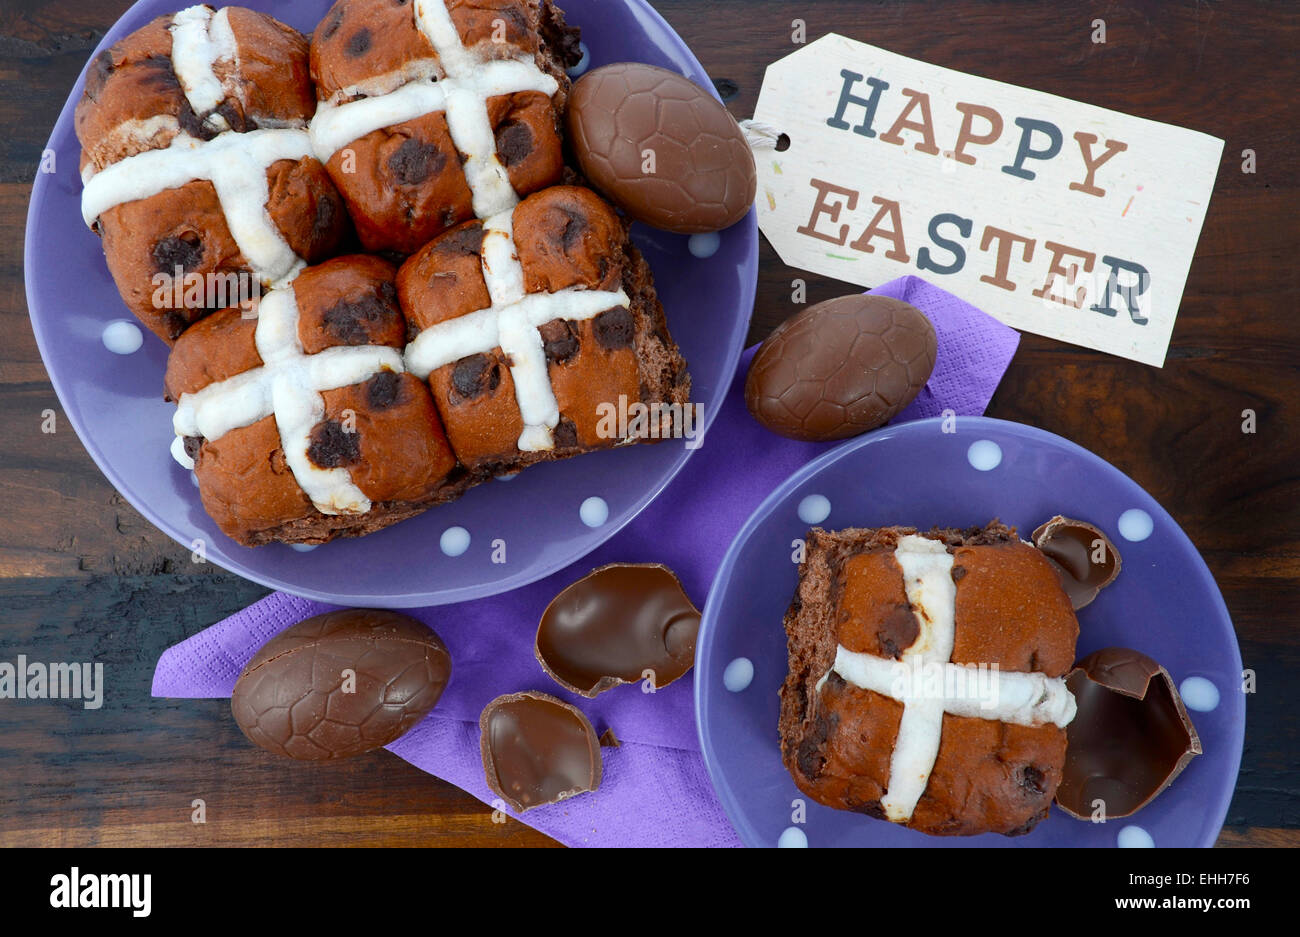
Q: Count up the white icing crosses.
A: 5